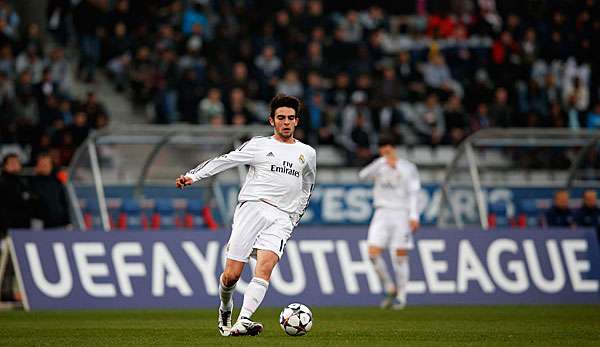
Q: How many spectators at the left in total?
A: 2